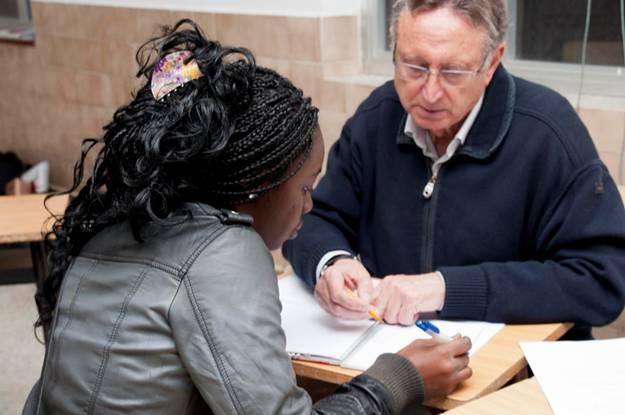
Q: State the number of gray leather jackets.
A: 1